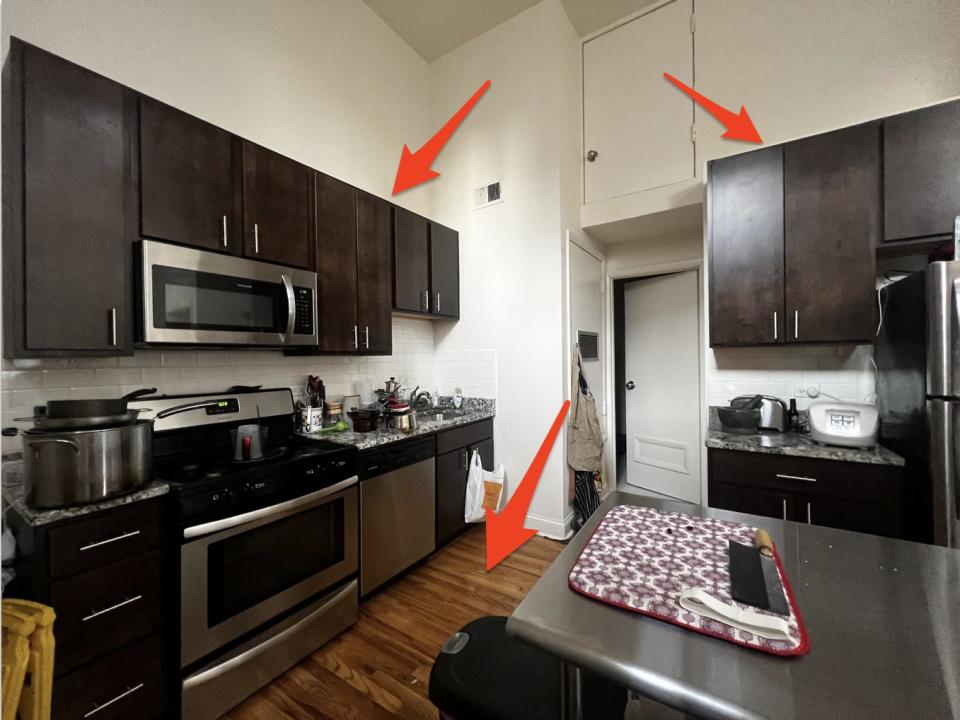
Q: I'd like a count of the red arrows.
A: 3